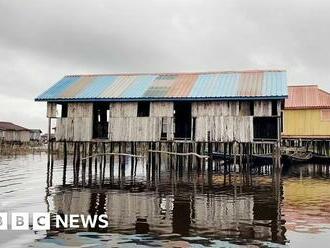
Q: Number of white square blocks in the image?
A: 3